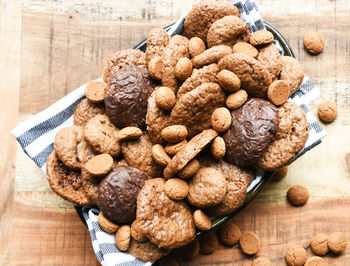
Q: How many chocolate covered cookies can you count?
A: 3